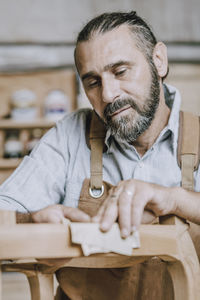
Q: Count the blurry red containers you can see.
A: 0